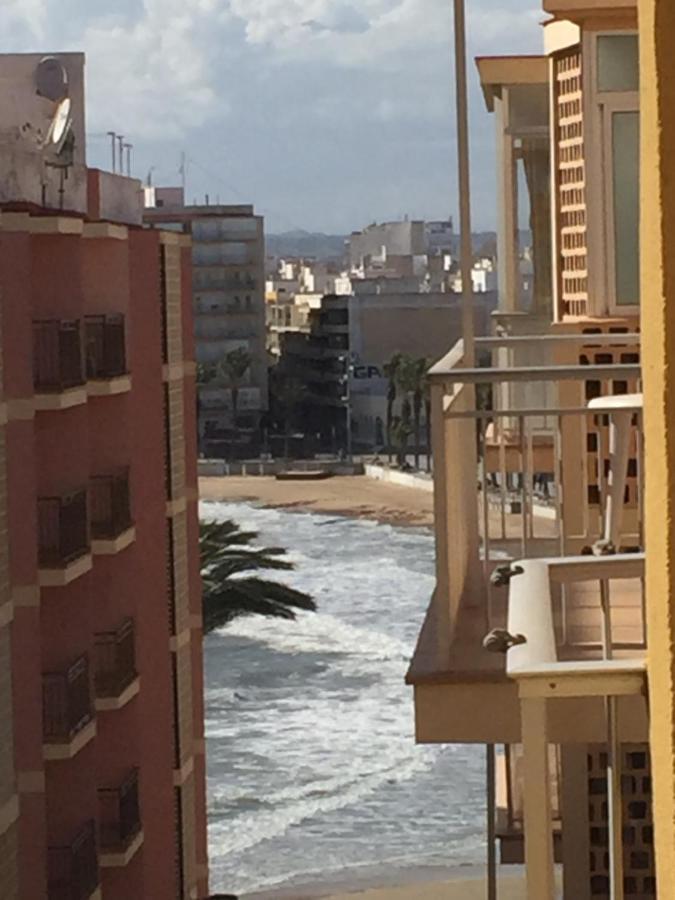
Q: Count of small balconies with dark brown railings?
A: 8